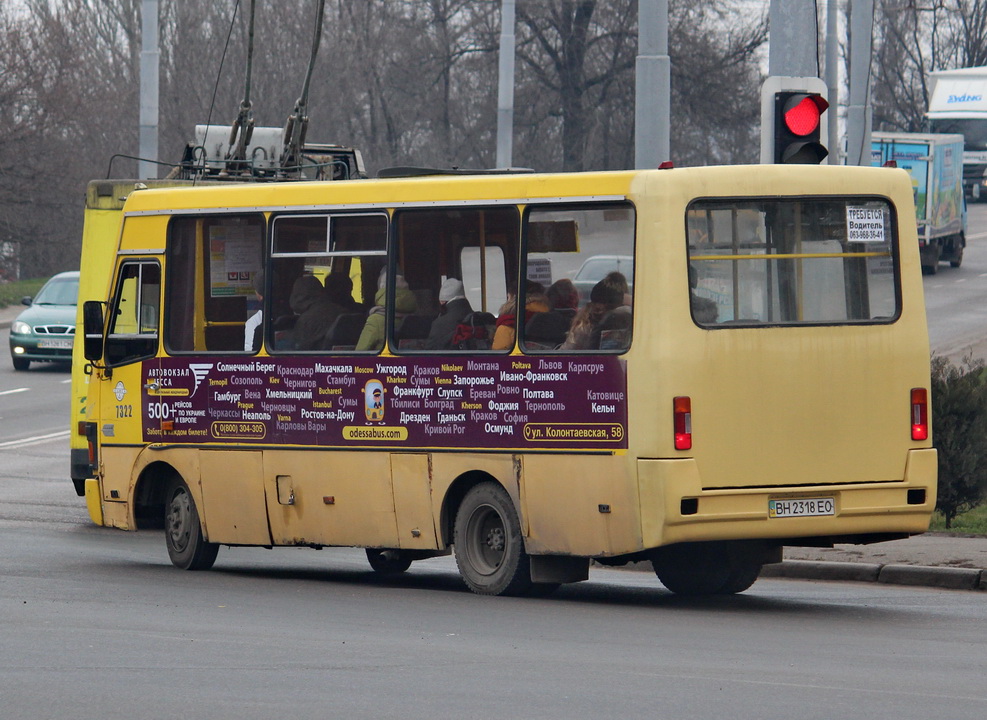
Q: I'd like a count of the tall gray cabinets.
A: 0